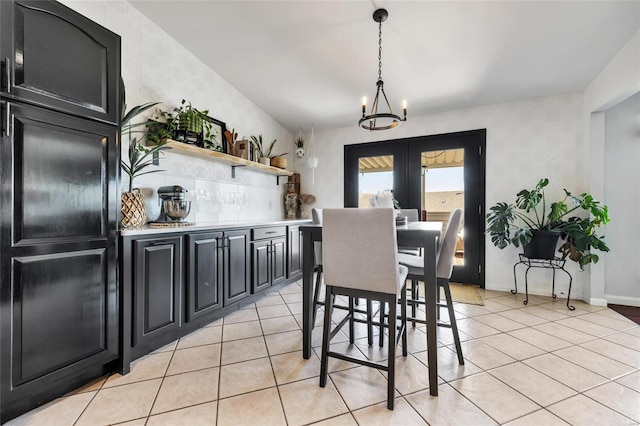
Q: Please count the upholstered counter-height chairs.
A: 4